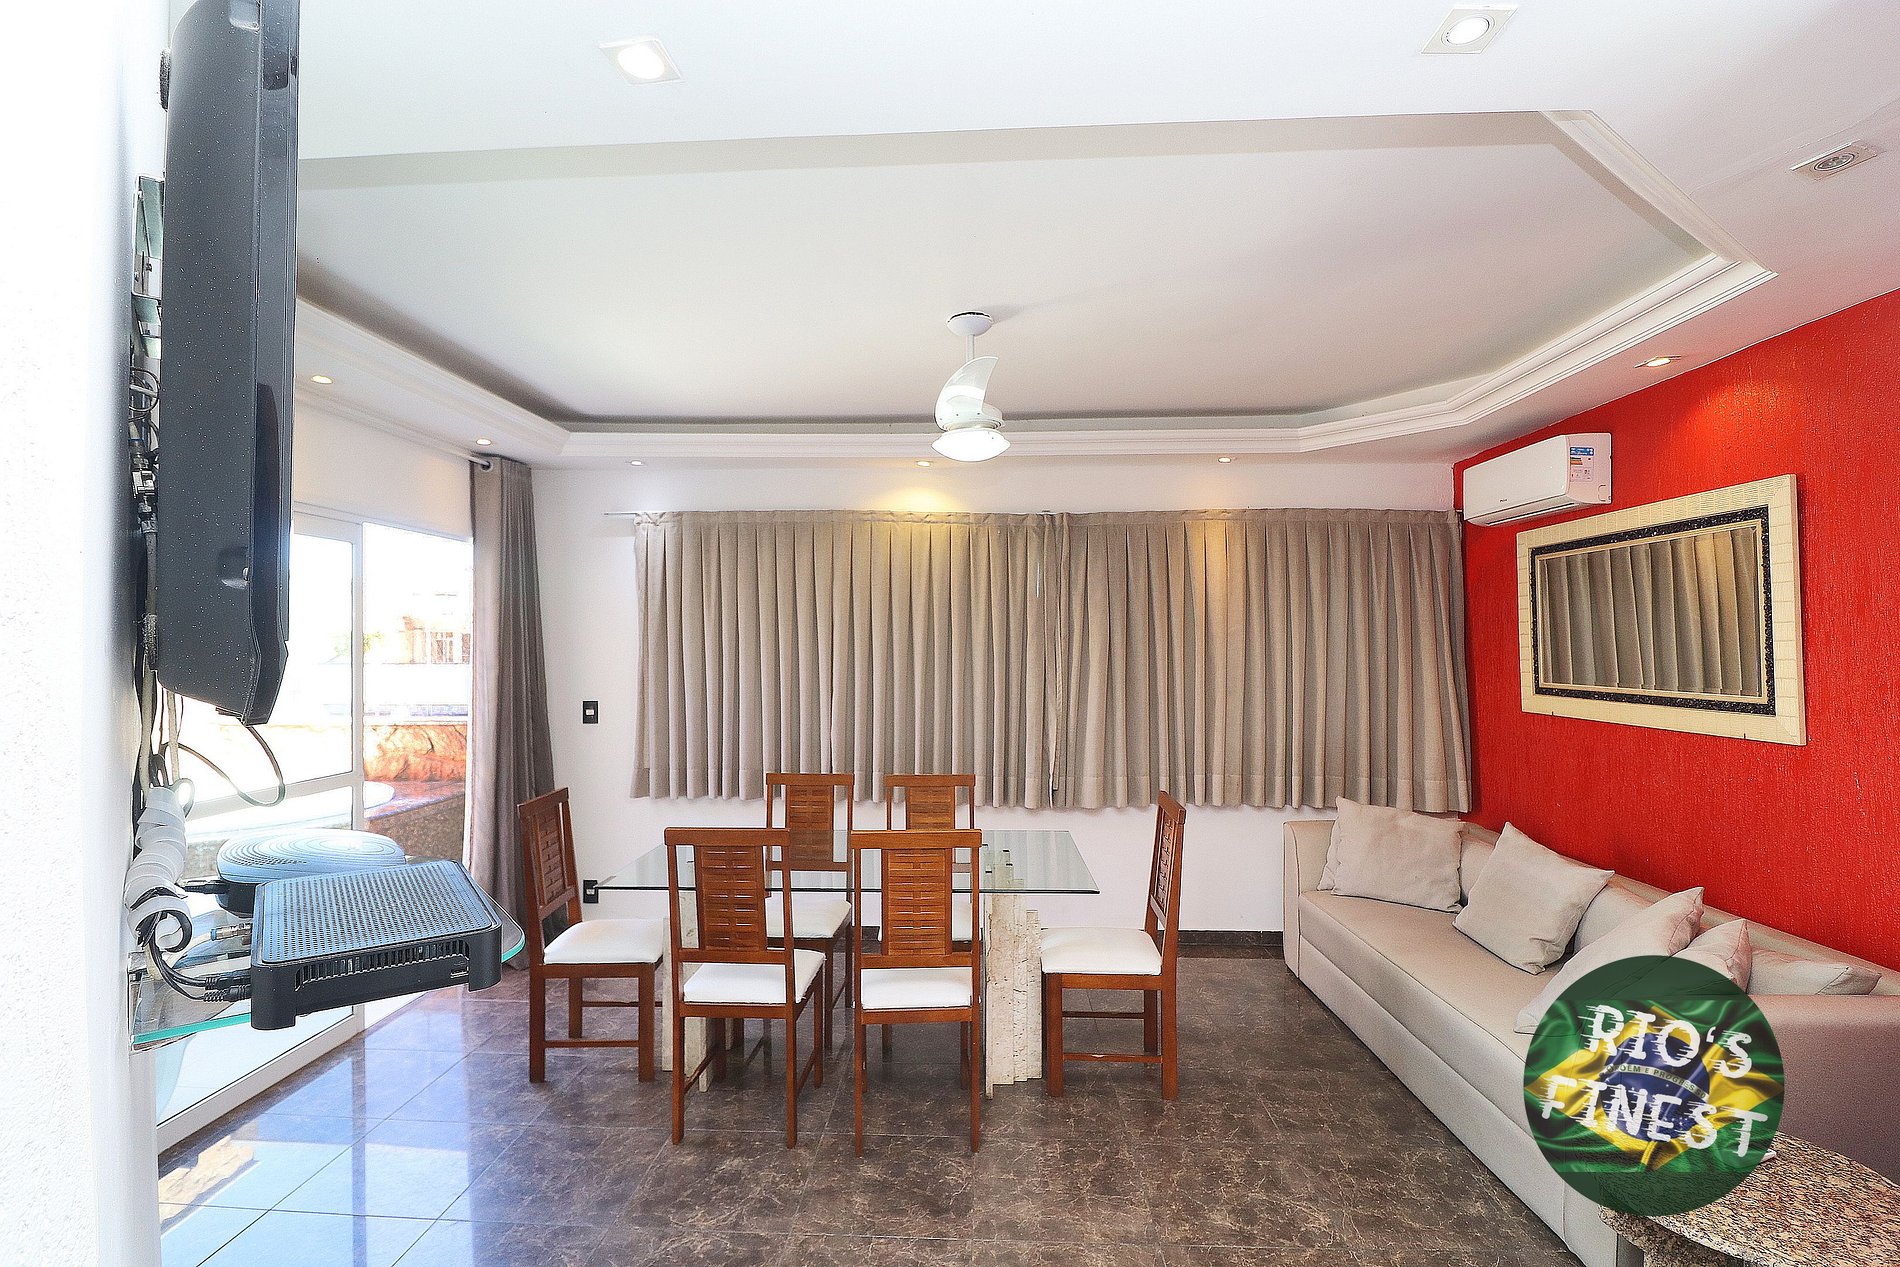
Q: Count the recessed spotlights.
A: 9